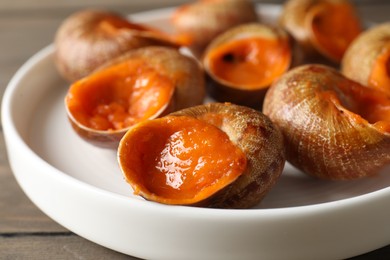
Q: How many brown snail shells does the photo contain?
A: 8